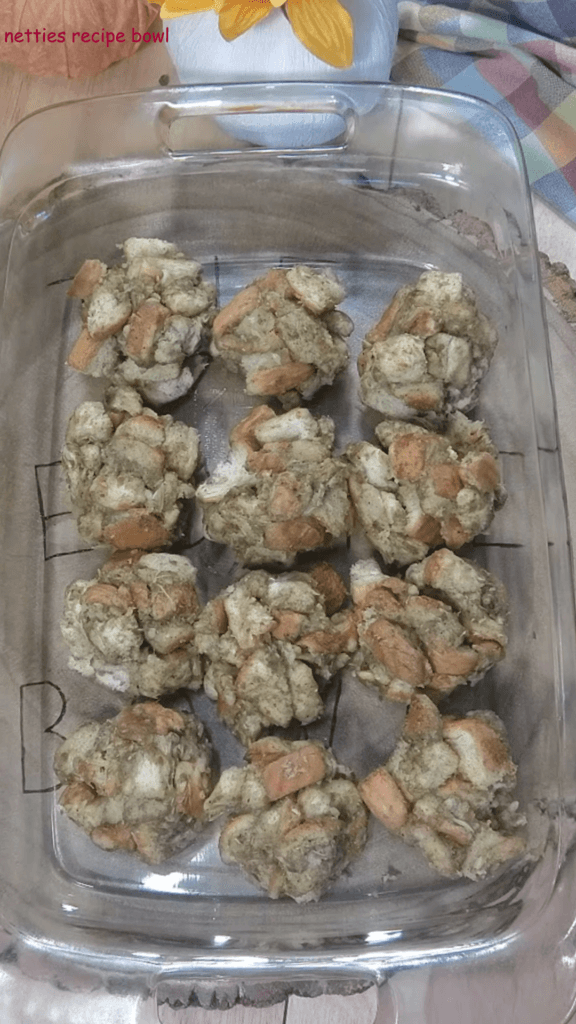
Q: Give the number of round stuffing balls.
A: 12